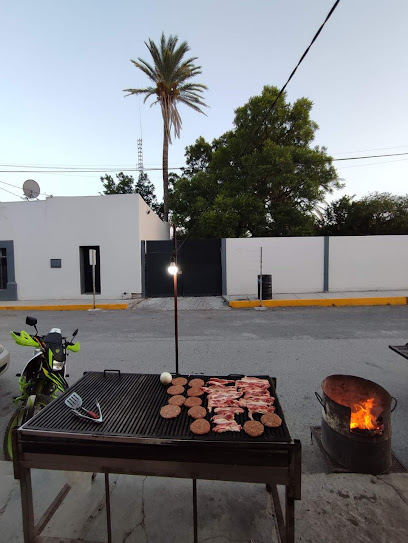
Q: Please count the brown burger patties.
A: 11